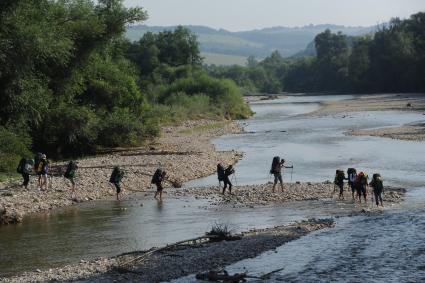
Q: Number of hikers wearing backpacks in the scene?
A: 11